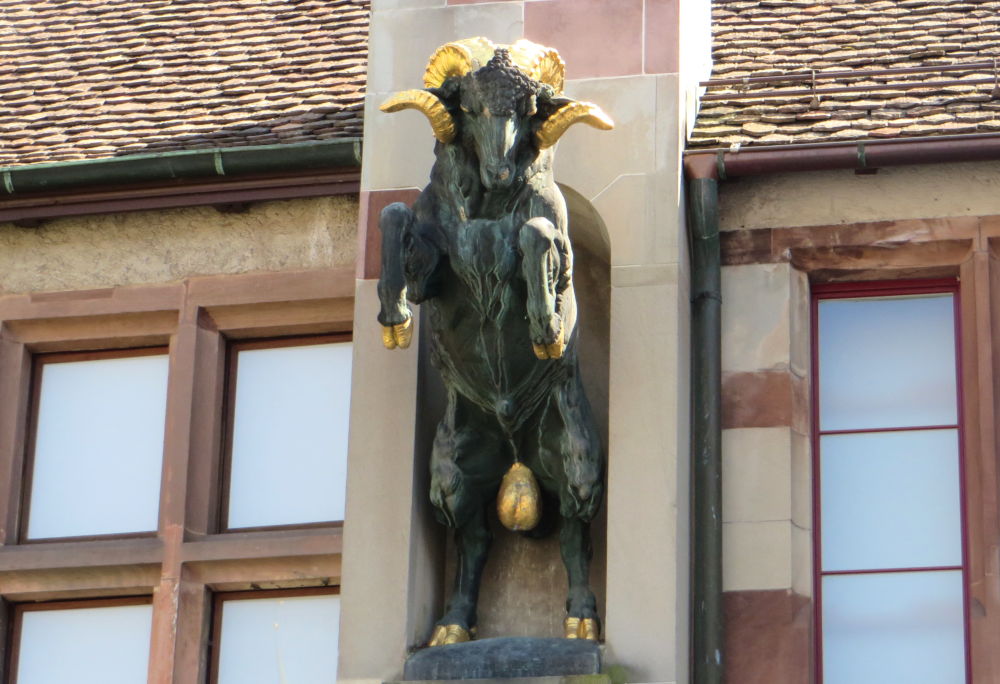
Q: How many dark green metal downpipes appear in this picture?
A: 1